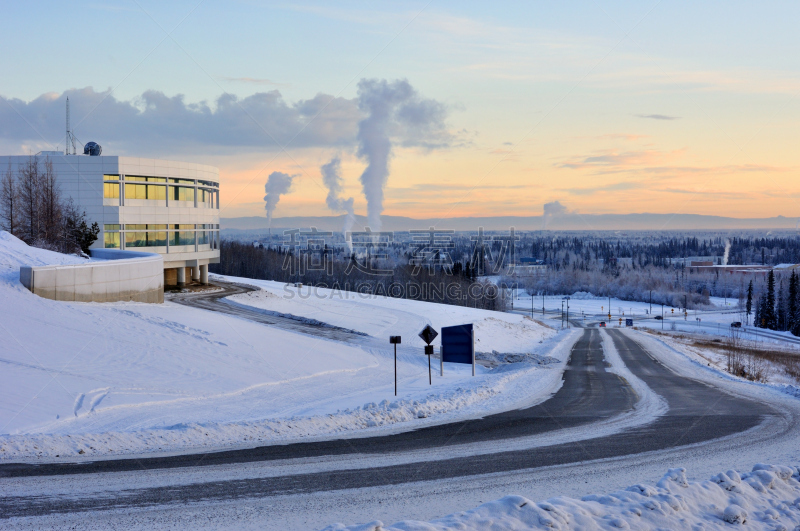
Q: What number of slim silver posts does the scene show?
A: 2